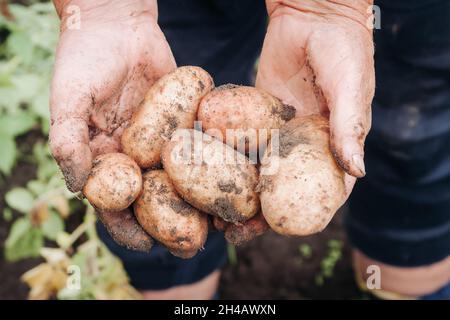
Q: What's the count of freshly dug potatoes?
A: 6